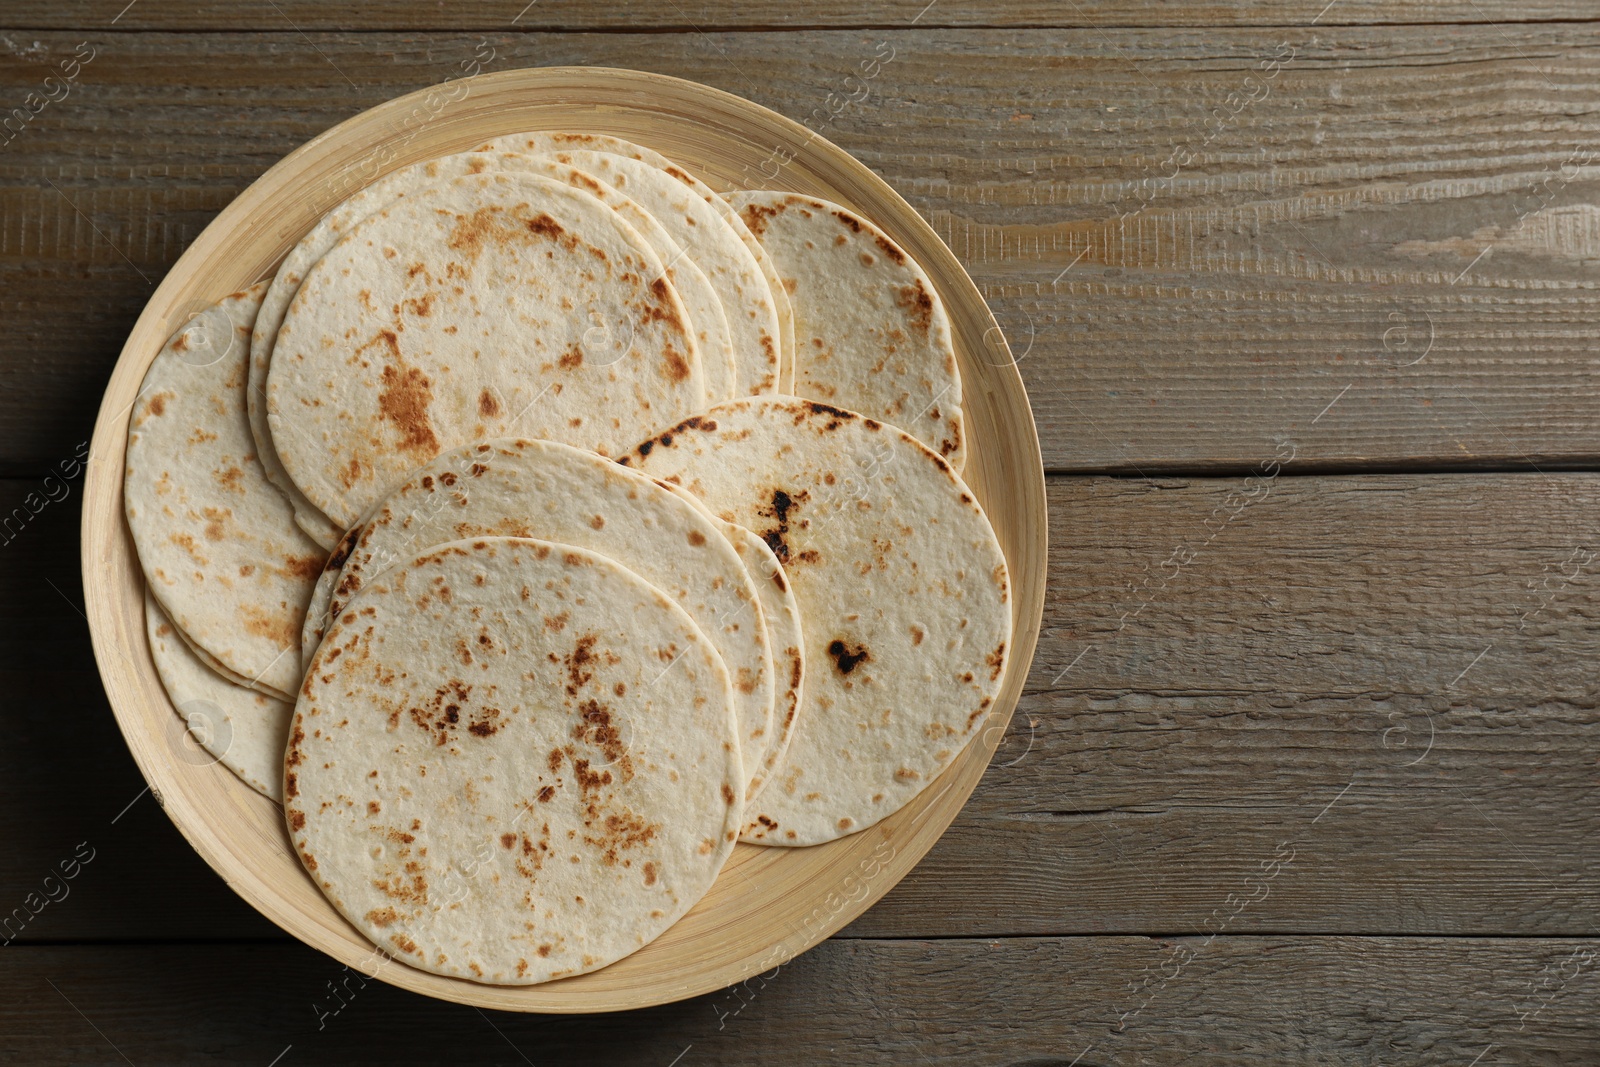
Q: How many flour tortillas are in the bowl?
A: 12